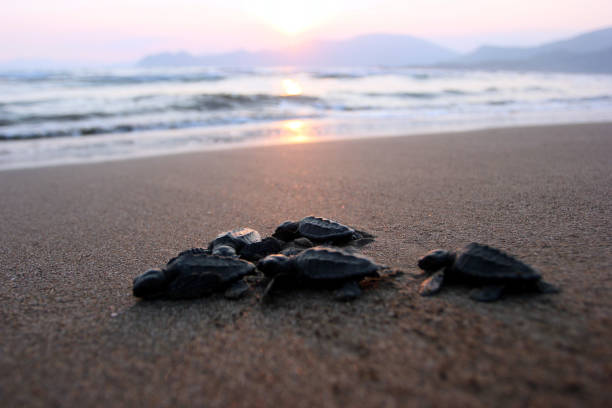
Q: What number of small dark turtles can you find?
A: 5